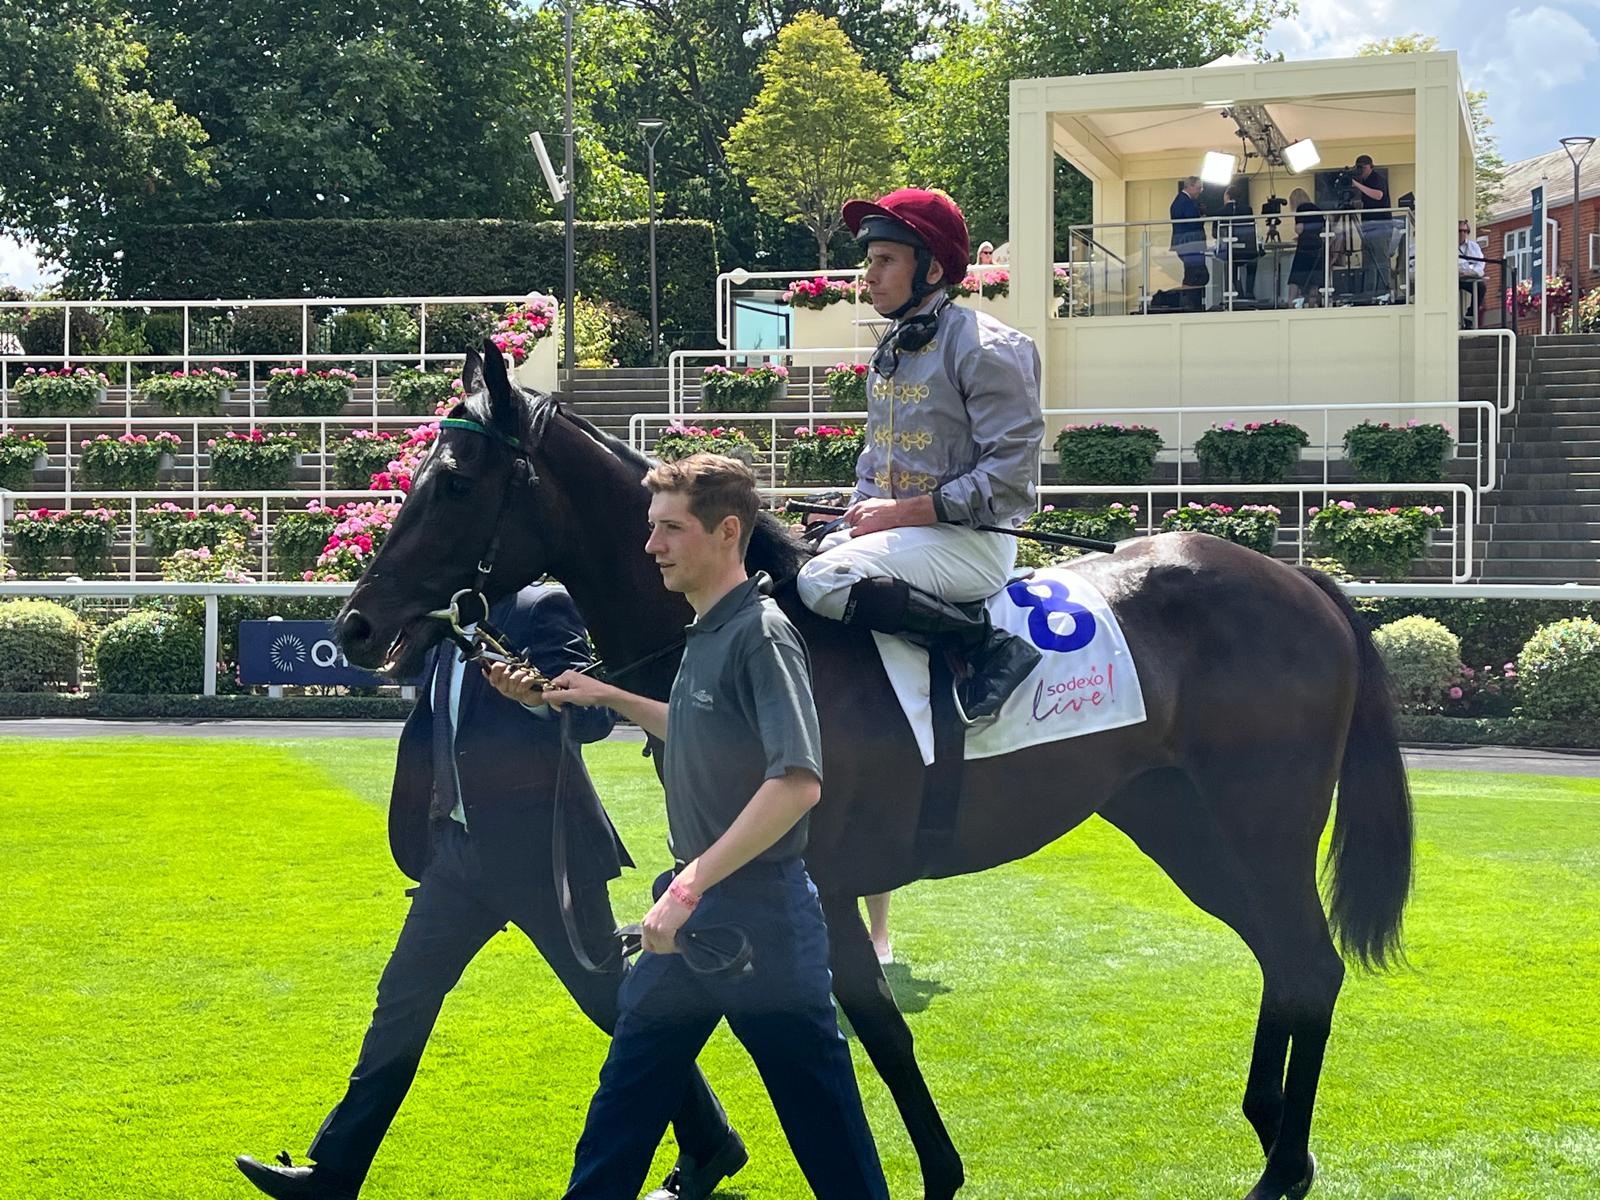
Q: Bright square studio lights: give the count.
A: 2